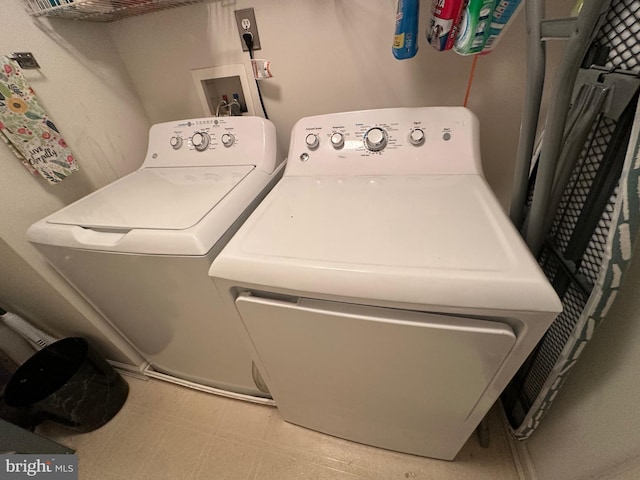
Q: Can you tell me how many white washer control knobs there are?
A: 3